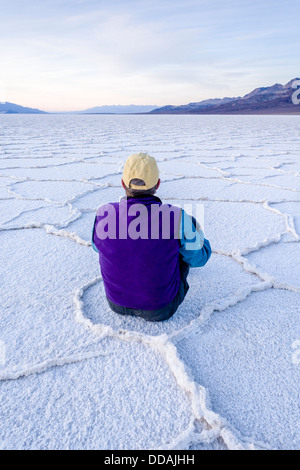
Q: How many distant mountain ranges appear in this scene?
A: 3